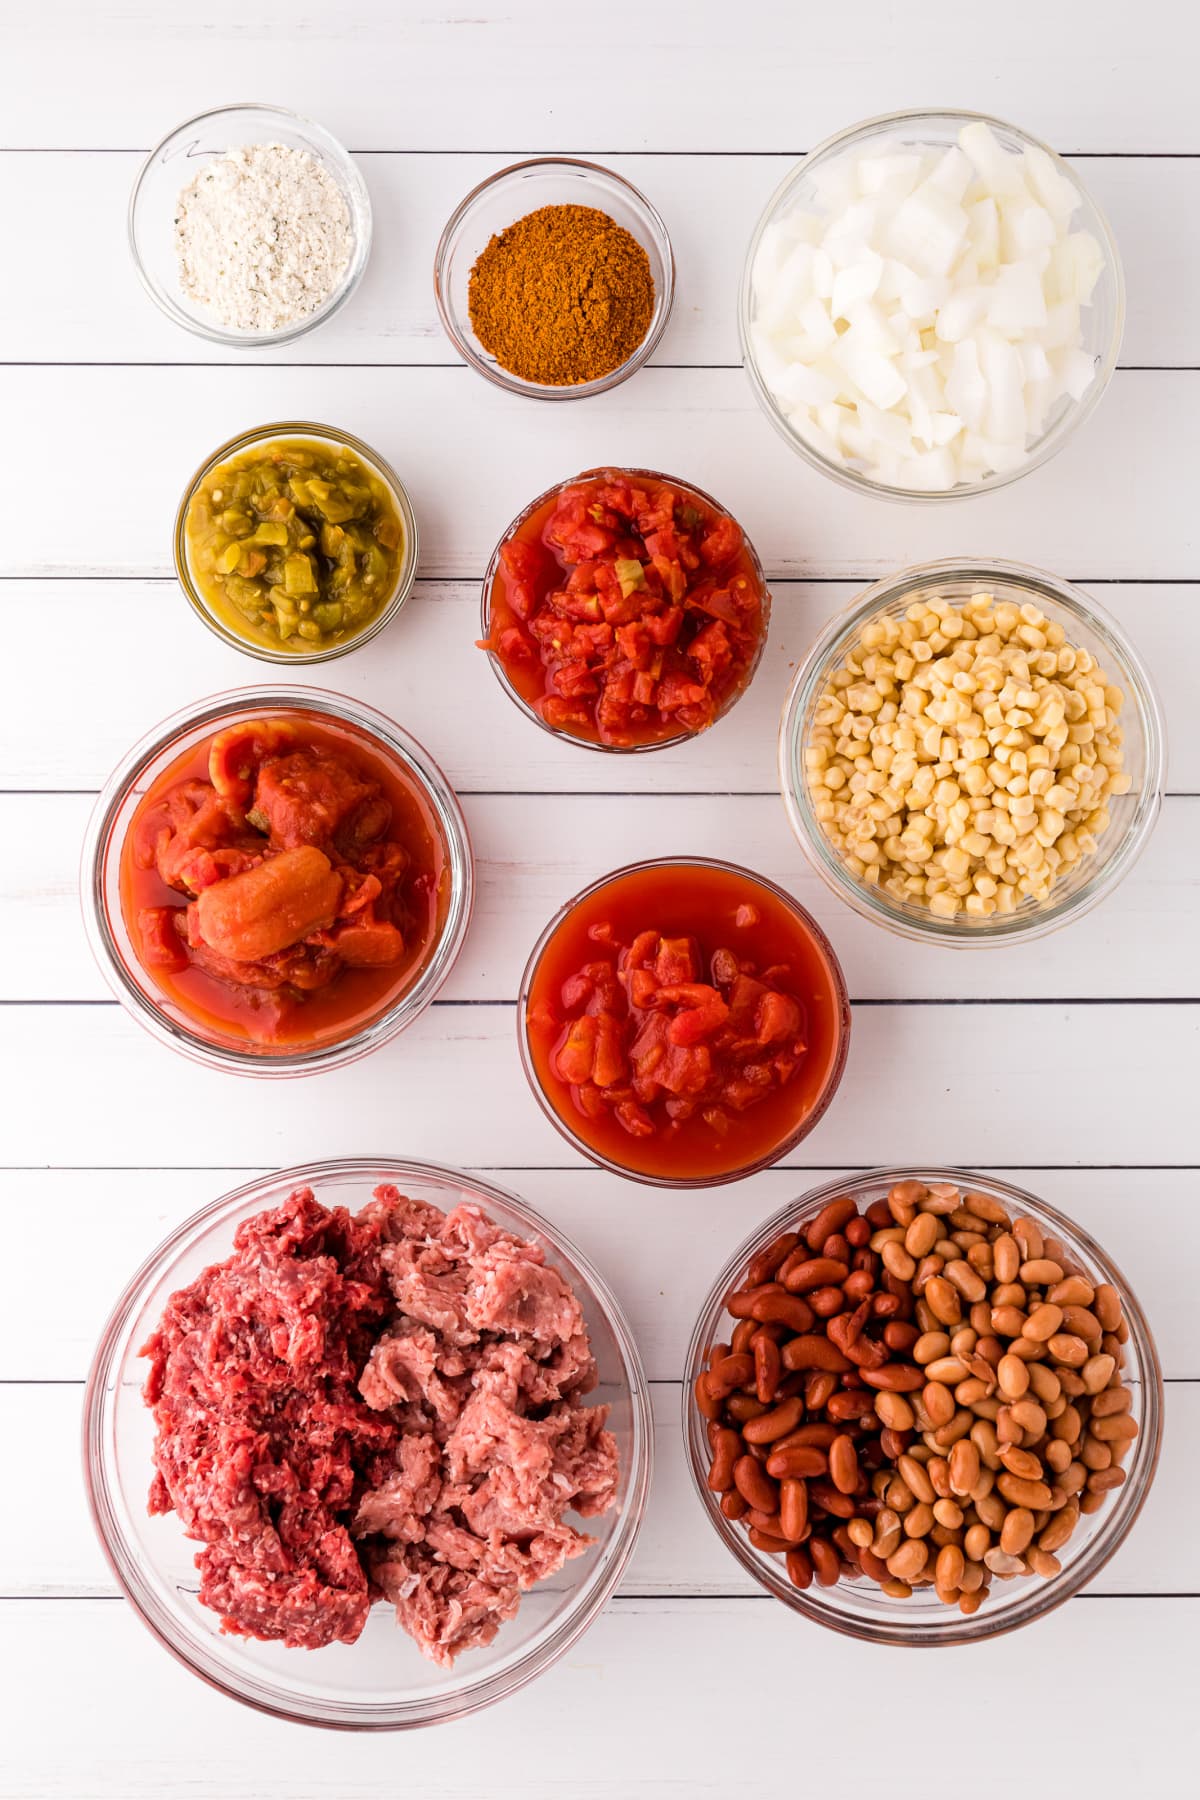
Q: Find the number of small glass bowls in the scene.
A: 3